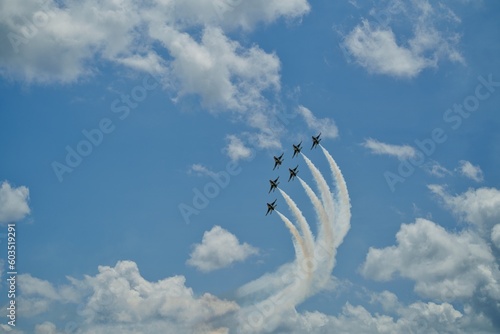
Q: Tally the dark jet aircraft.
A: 6